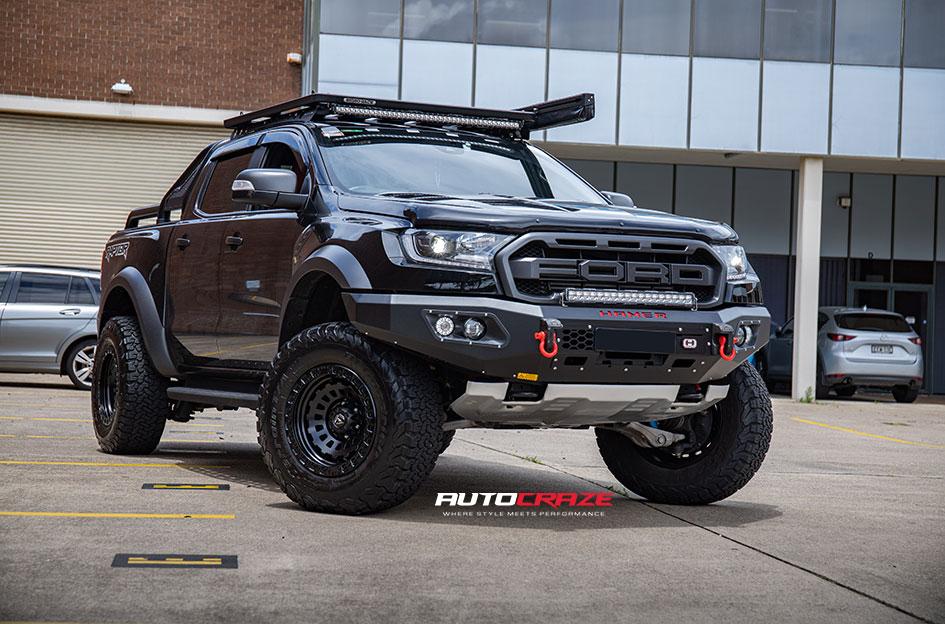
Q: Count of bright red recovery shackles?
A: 2